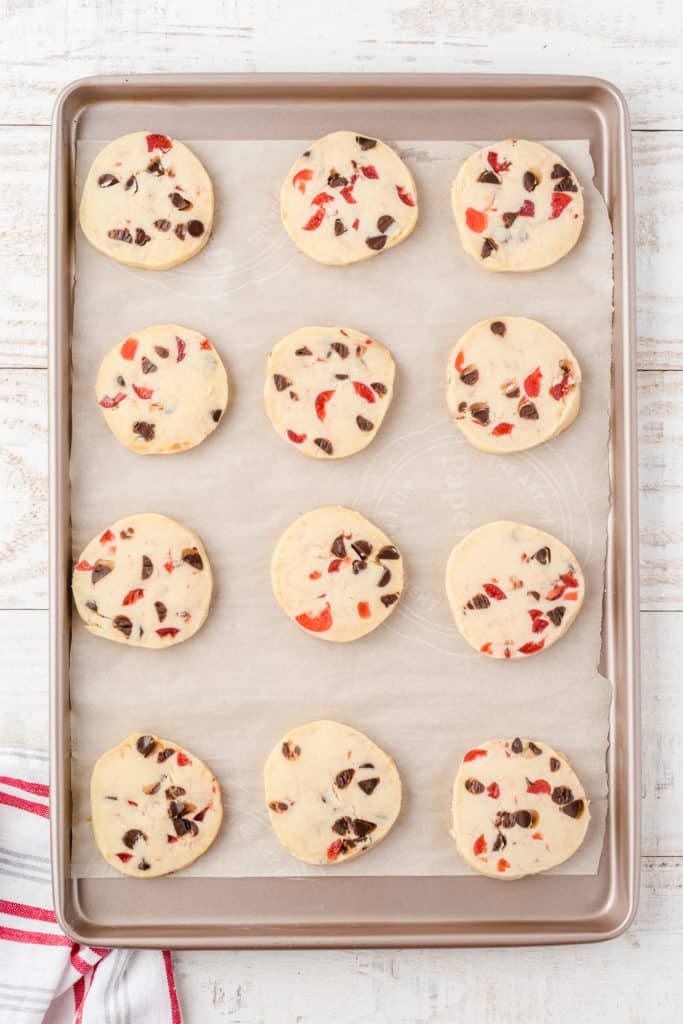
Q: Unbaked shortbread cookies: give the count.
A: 12